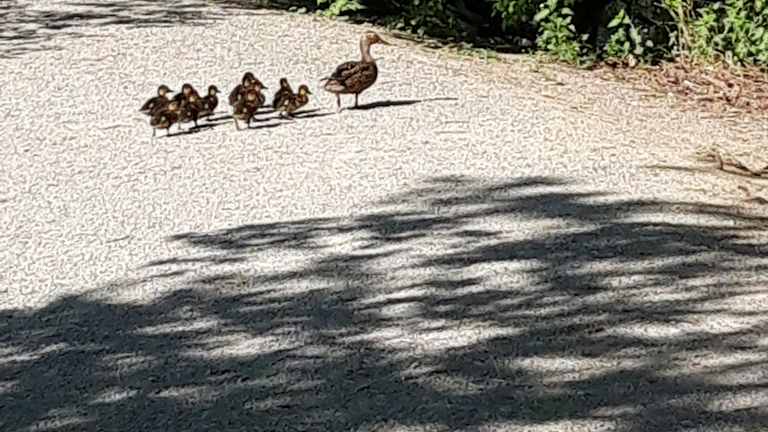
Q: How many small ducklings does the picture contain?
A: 10